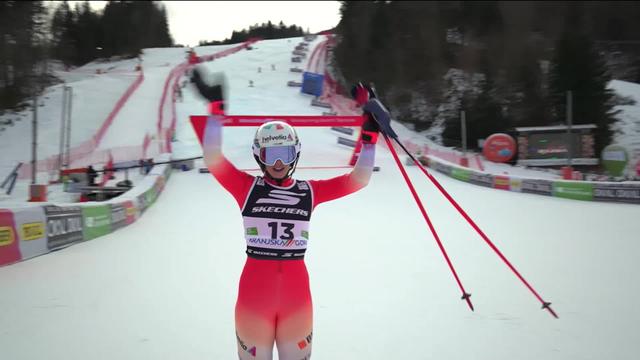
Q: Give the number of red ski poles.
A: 2